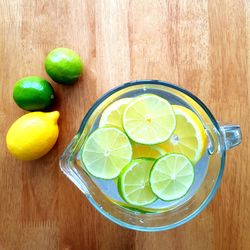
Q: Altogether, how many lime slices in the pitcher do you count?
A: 4